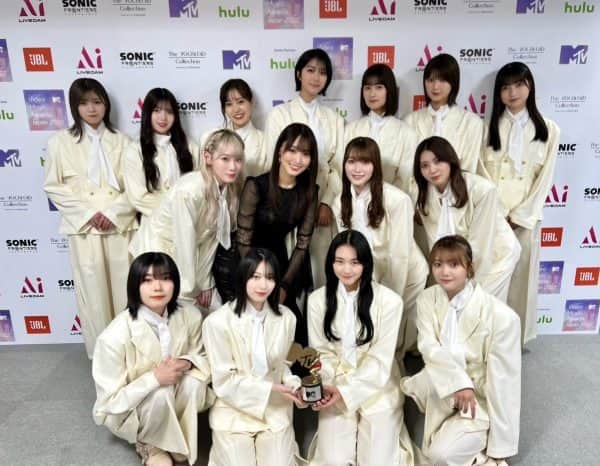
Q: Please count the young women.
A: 15